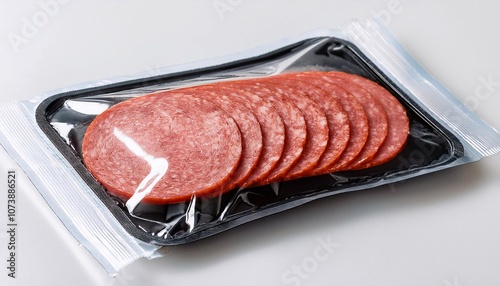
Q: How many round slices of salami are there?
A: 9